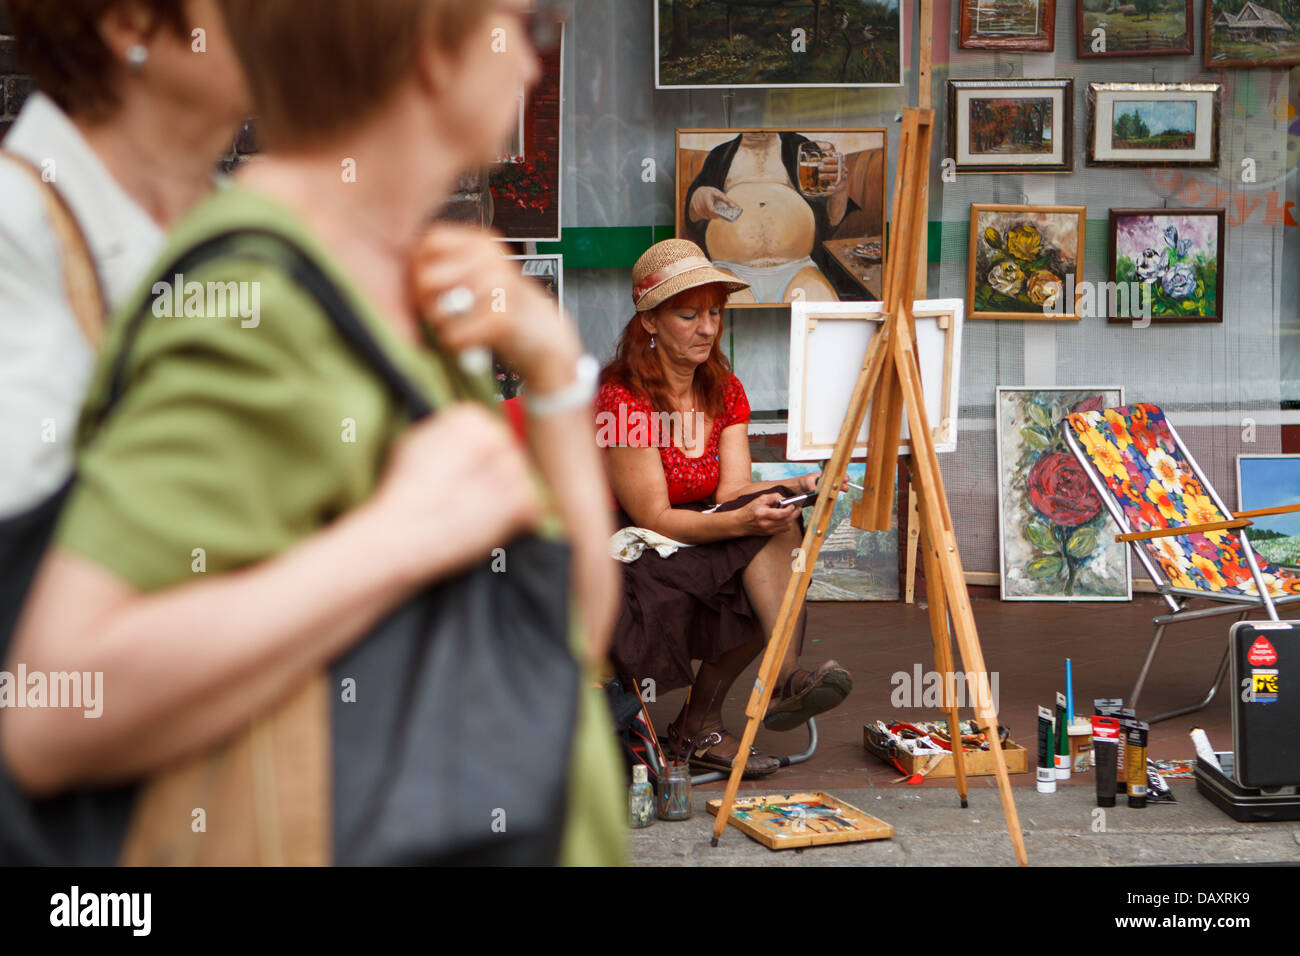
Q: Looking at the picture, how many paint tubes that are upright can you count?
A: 6